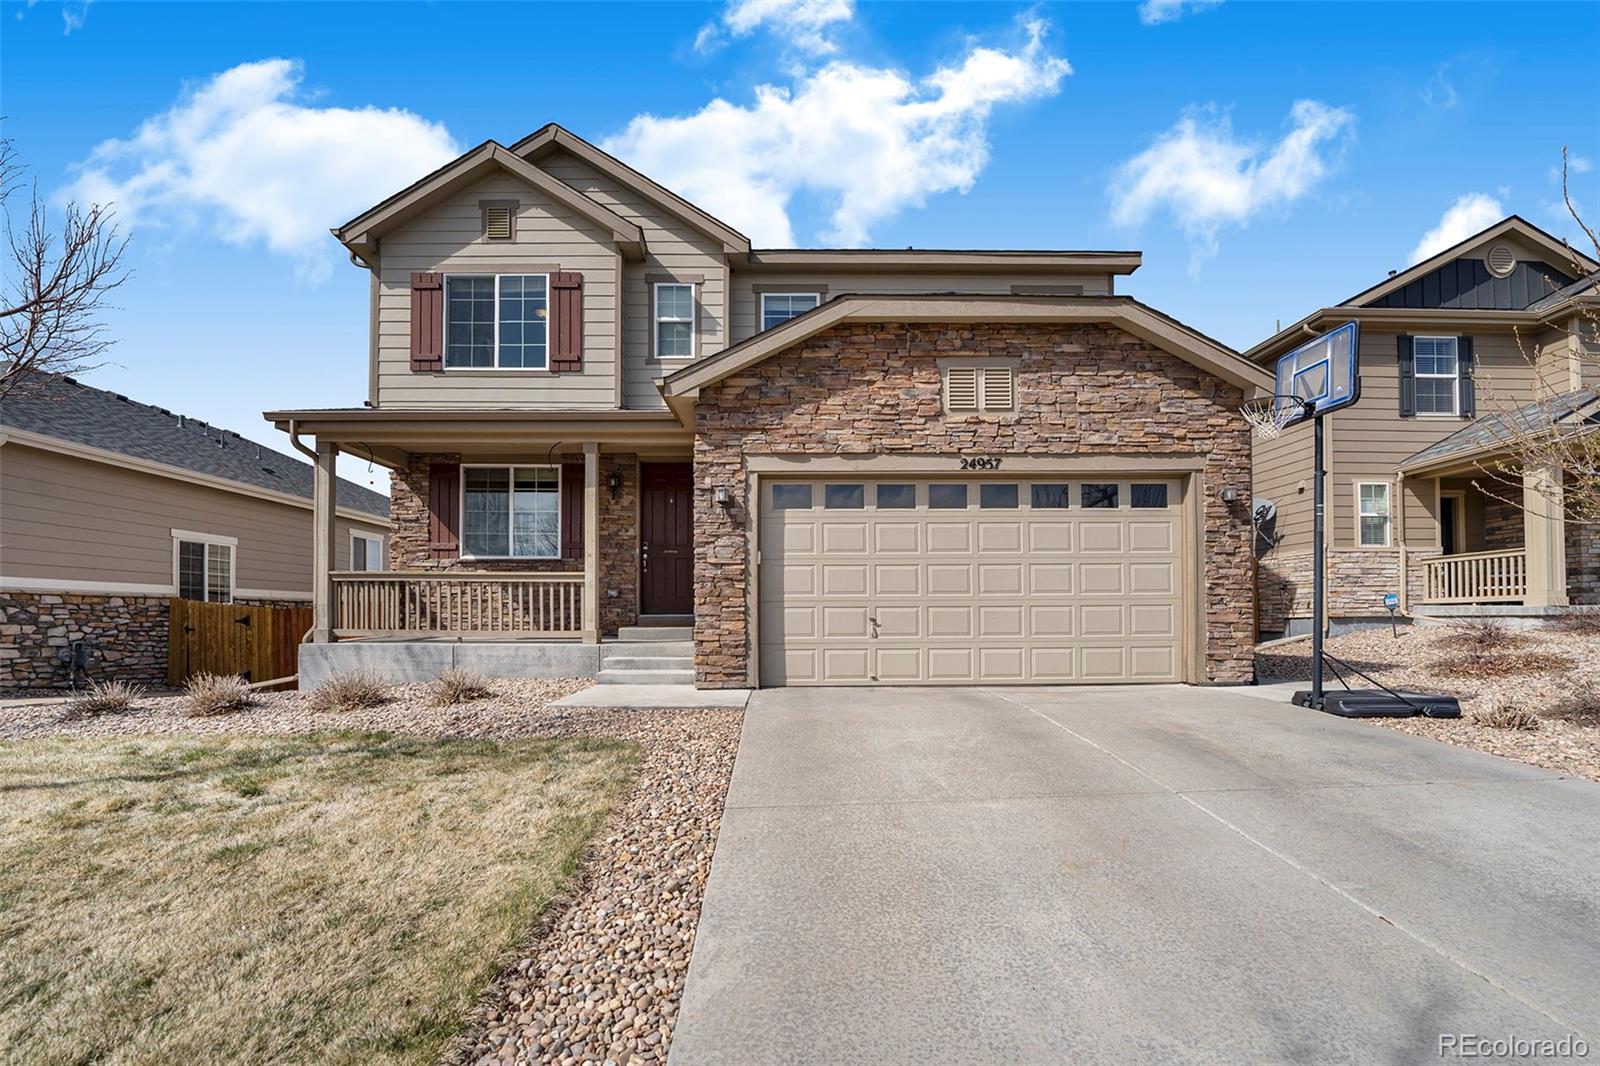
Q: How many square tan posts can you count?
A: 3